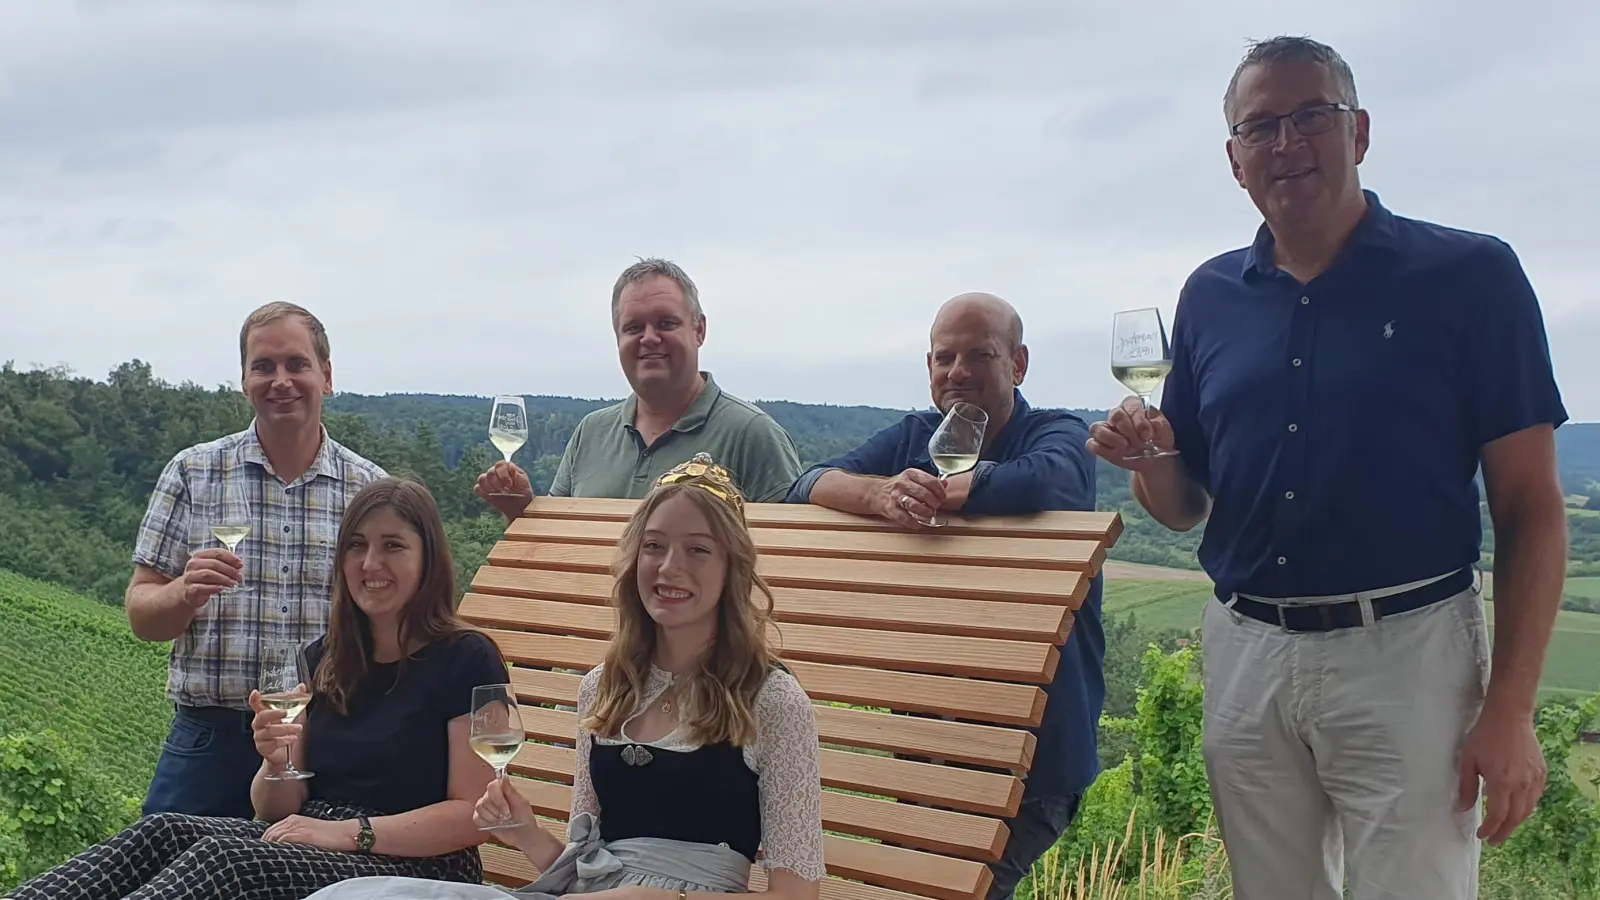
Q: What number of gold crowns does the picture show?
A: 1